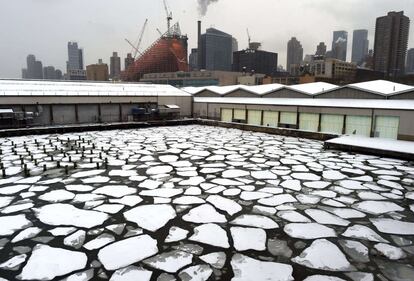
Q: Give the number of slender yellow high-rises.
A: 0